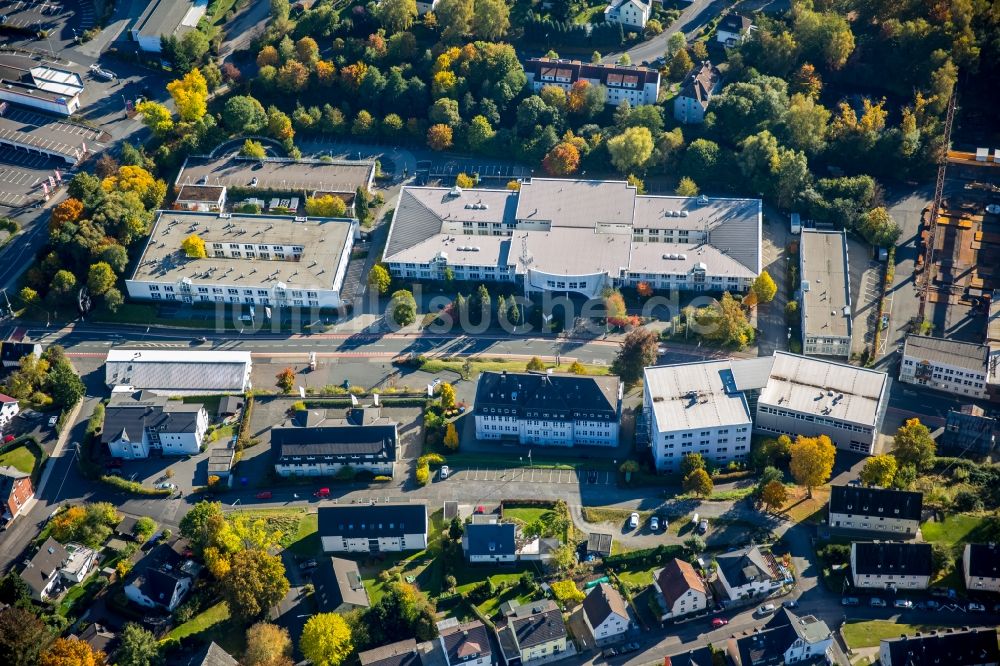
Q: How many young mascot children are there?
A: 0